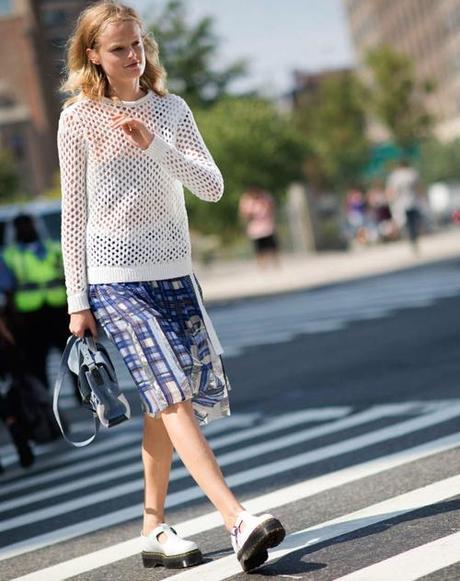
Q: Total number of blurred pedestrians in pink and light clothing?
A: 2